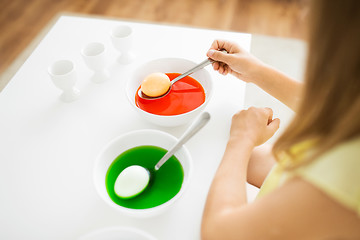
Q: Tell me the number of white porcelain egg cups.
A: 3